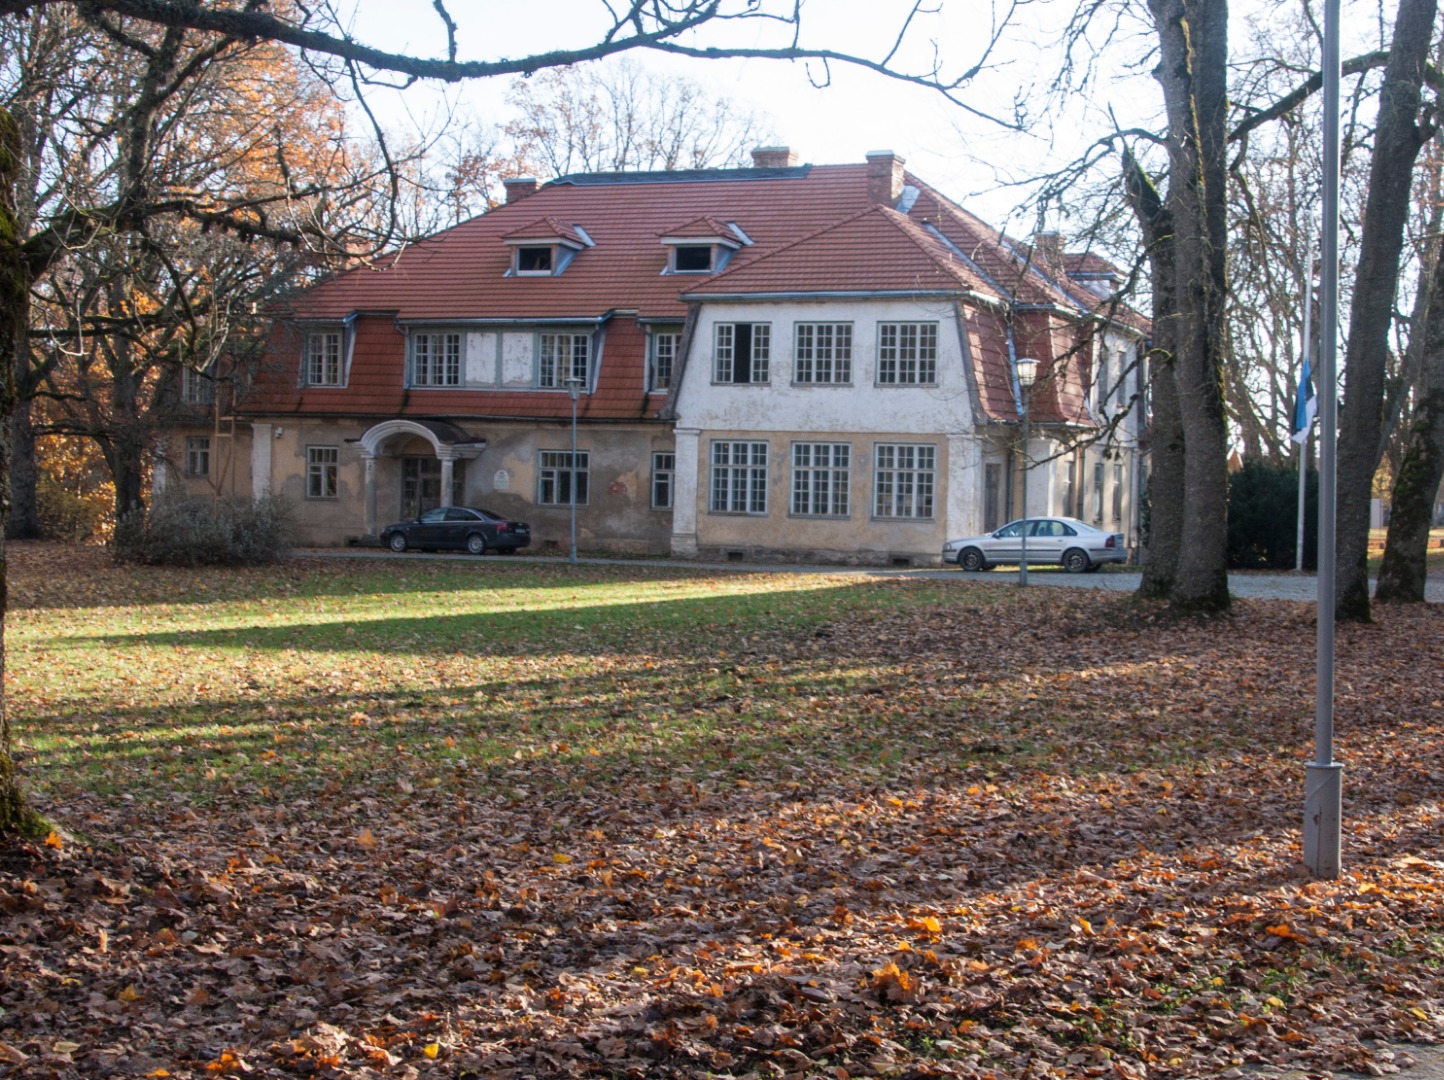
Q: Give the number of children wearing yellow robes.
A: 0